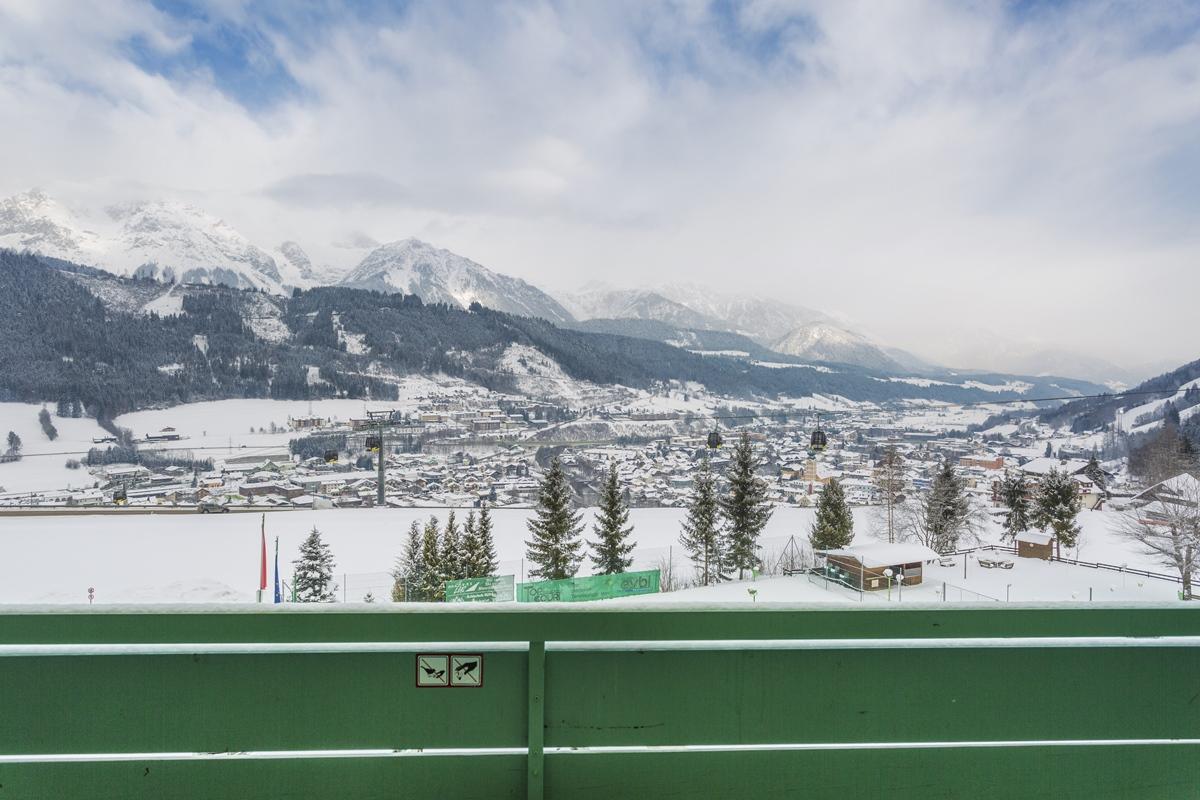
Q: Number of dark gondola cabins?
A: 5